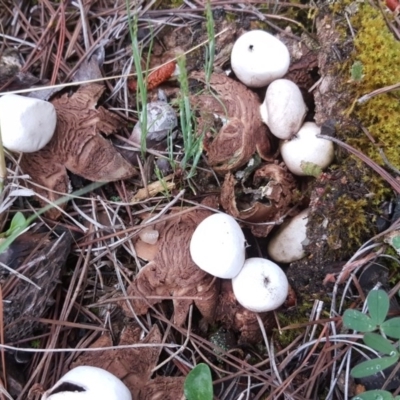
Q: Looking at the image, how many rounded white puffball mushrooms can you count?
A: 8